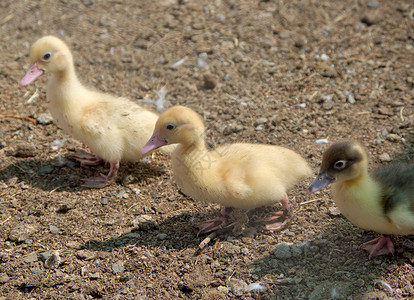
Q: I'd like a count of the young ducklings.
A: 3